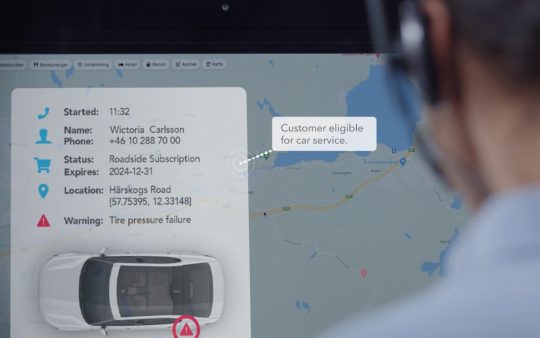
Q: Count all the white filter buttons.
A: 7